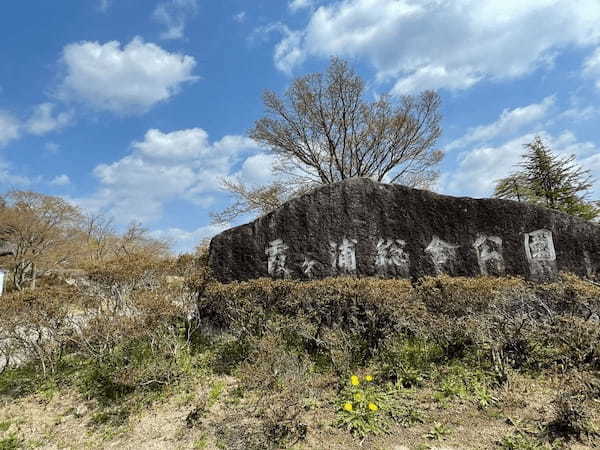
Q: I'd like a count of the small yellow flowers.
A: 5